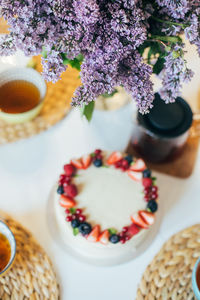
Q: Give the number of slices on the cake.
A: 10